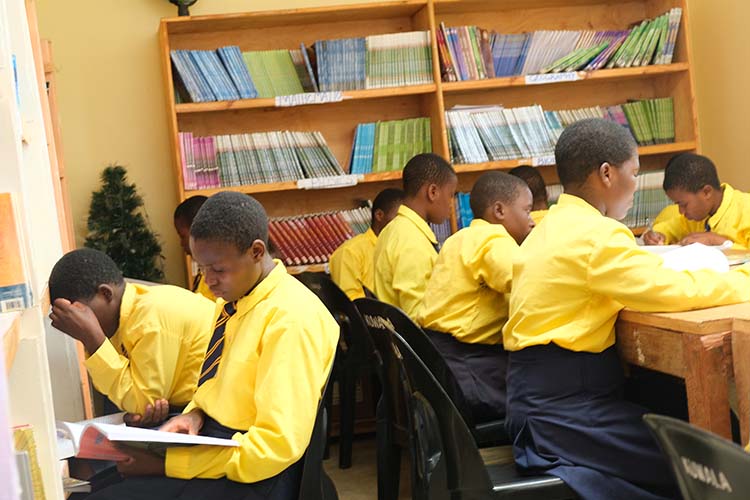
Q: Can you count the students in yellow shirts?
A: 9